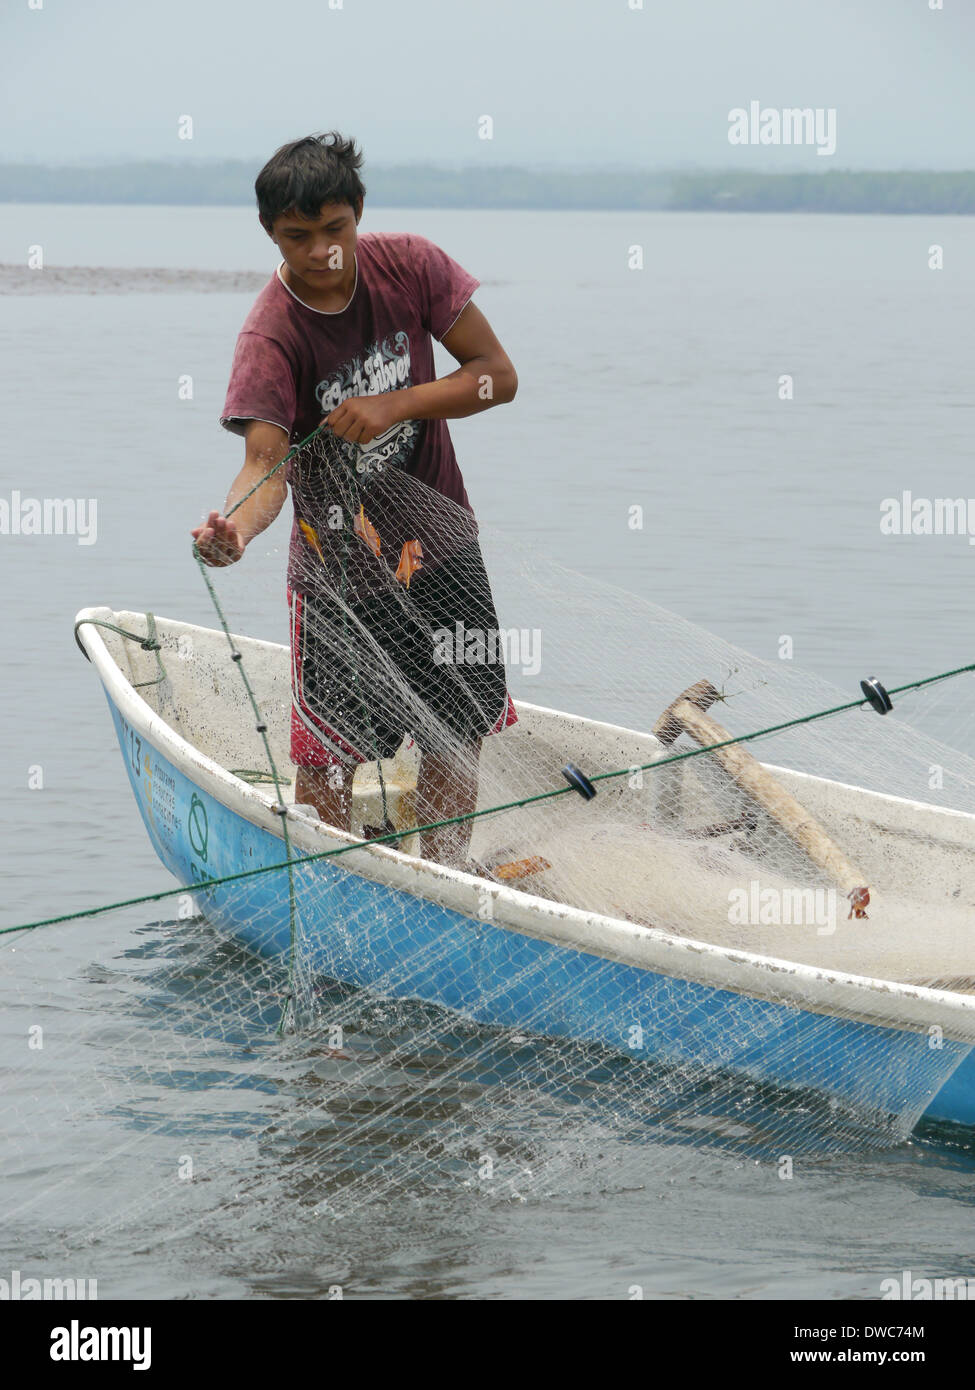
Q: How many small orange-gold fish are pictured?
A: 3